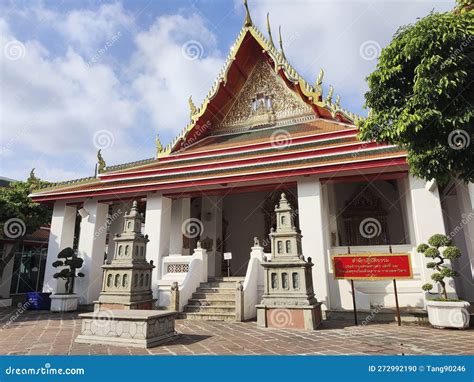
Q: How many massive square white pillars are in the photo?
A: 5